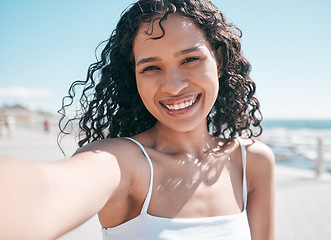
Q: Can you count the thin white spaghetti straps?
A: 2